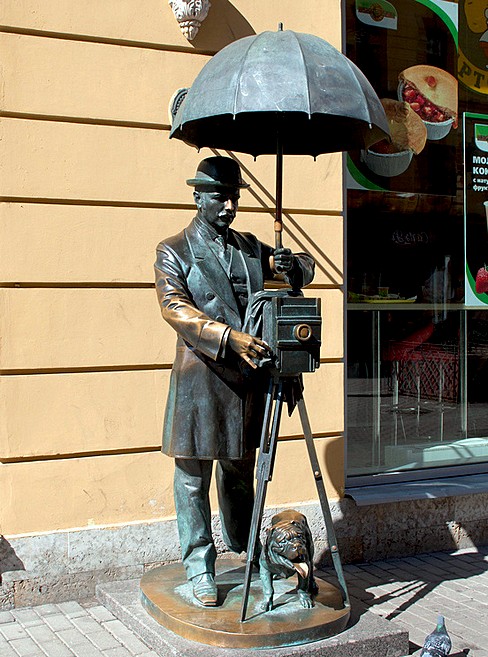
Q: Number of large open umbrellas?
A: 1